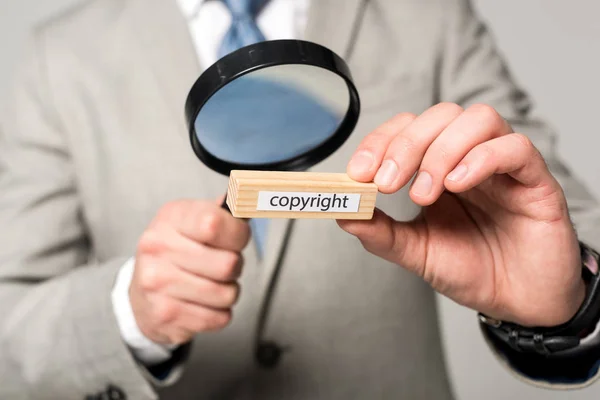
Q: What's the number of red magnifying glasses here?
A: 0